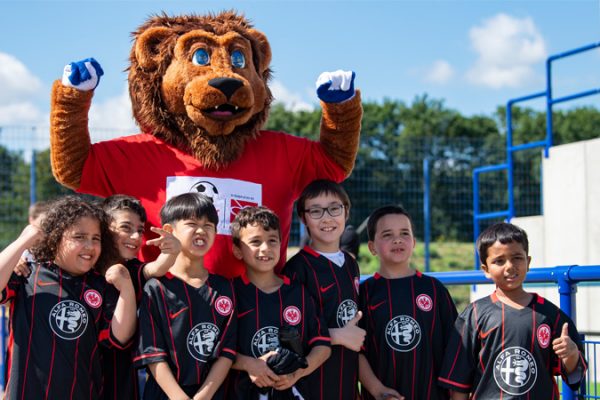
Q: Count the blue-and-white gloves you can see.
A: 2